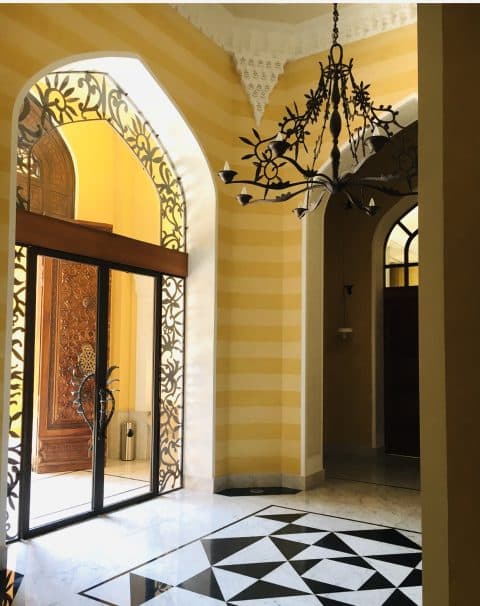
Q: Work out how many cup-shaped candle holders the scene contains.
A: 6